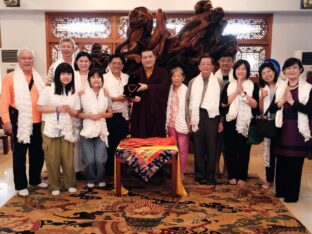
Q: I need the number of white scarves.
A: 12